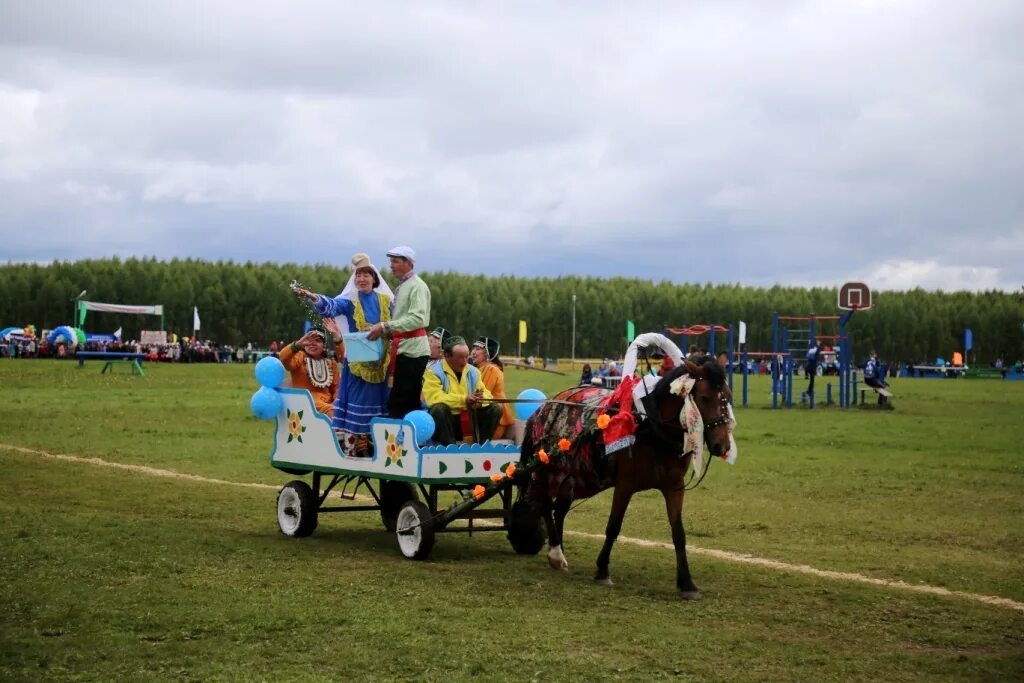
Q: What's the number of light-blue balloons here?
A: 4